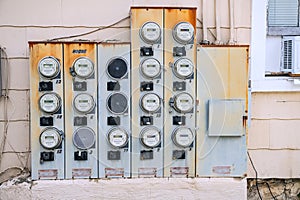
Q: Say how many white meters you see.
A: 14